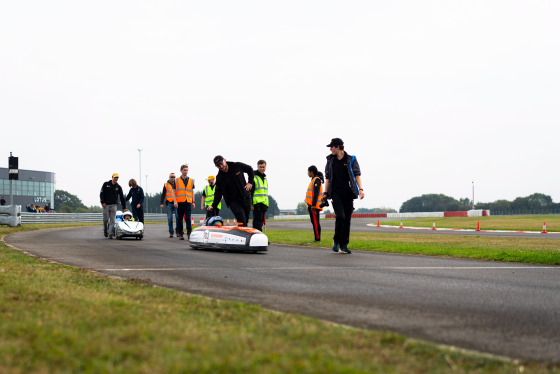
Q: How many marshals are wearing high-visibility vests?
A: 5